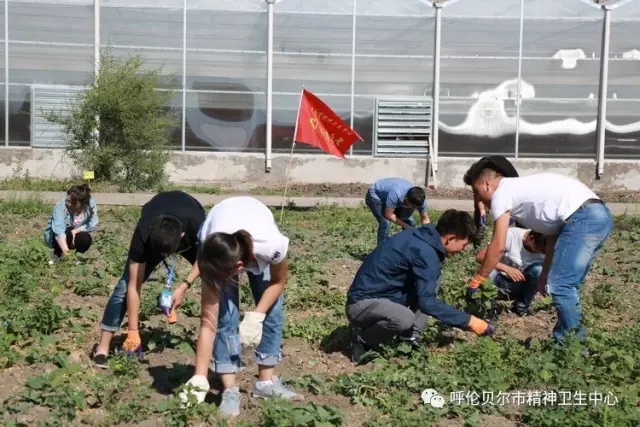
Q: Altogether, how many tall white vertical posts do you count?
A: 4